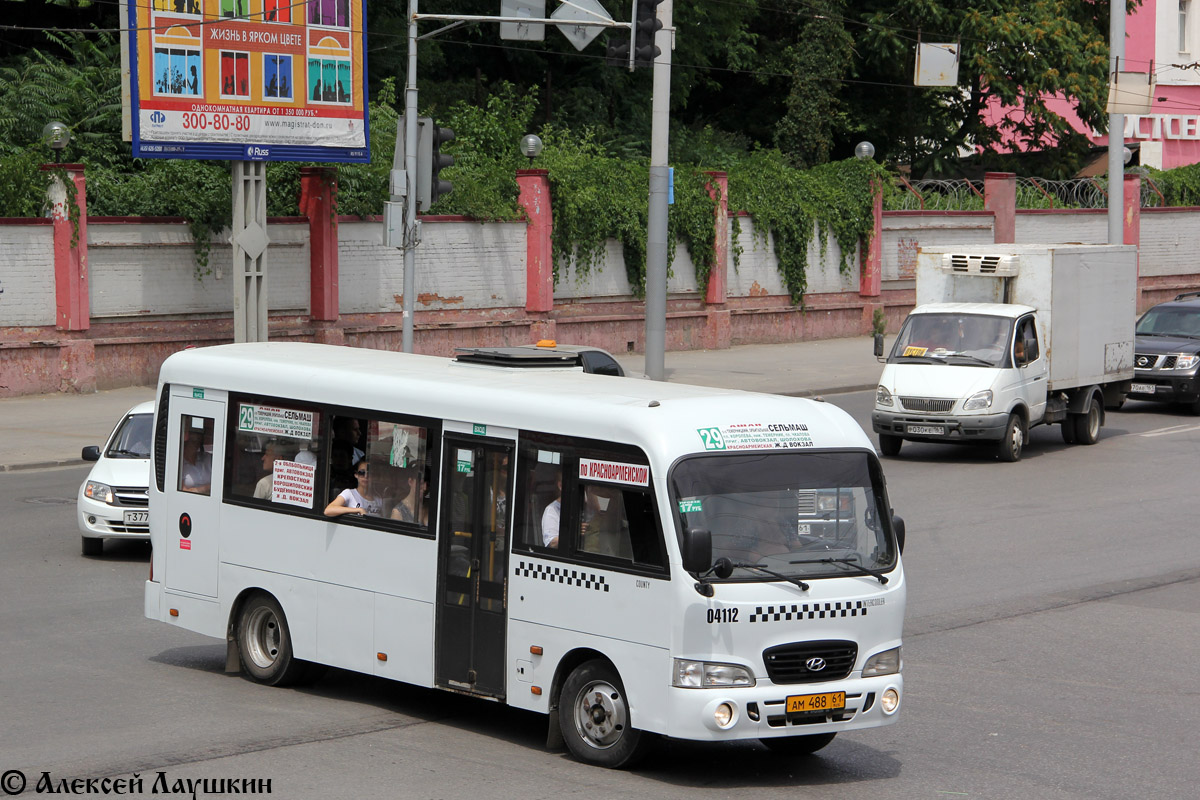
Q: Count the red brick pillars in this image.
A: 7